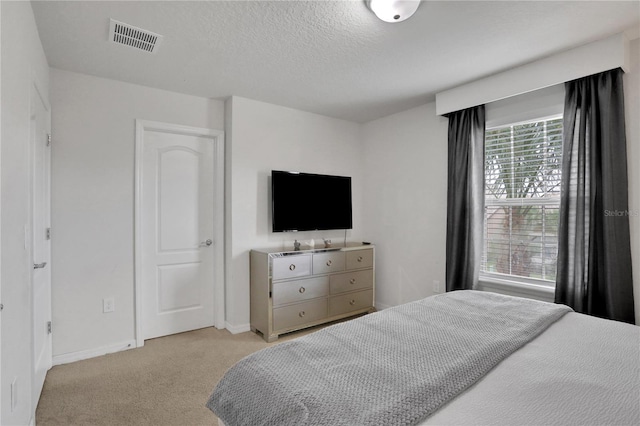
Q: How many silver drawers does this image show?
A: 7